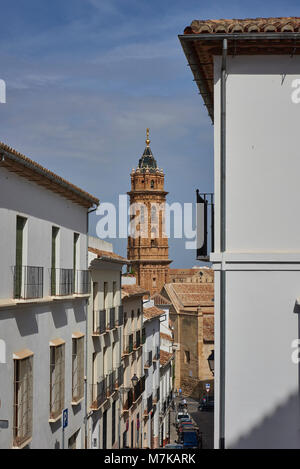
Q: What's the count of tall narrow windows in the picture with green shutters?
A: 3